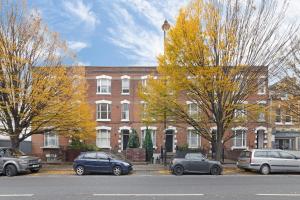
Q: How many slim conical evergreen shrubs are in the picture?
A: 2